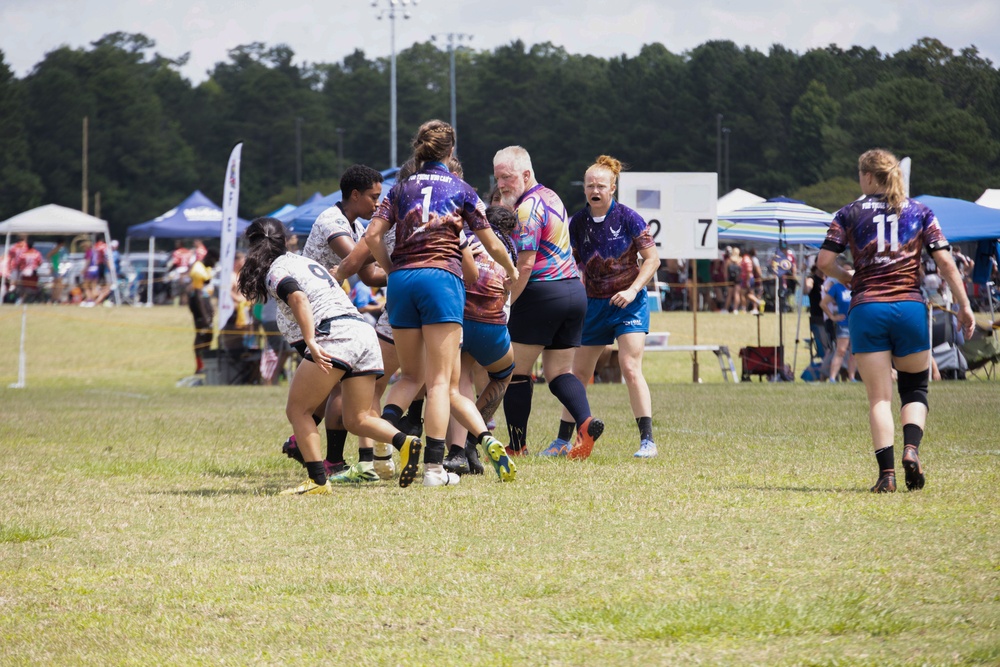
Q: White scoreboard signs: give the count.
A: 1